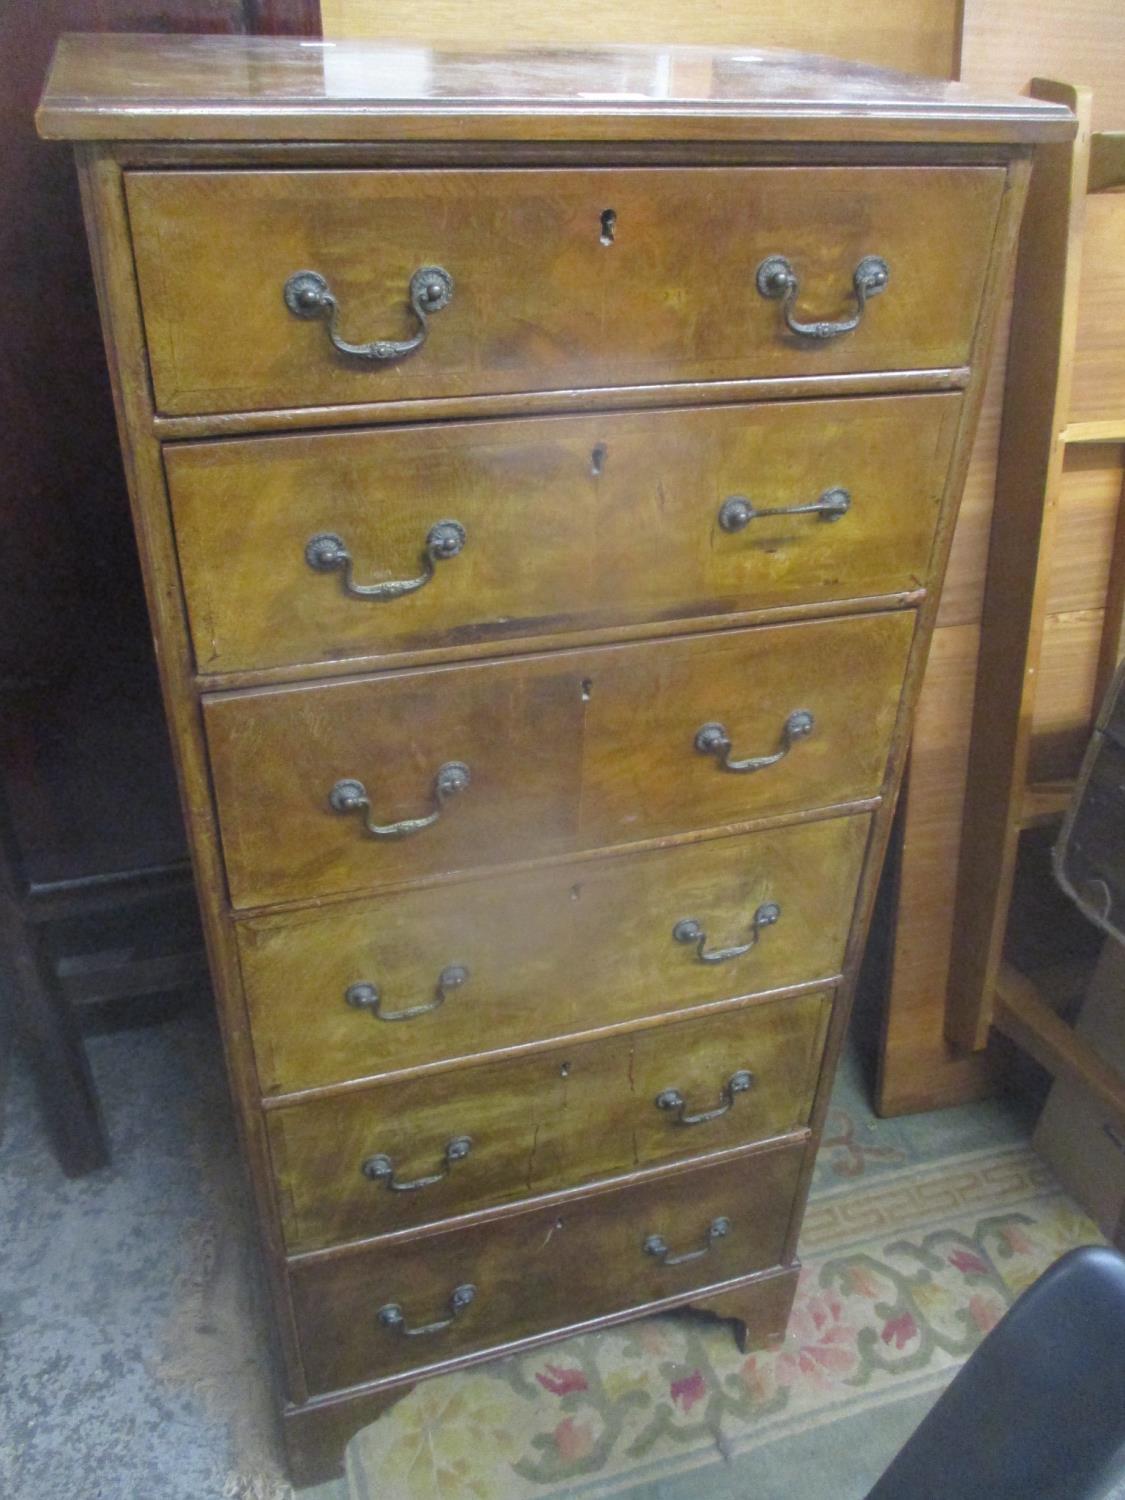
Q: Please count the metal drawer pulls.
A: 12